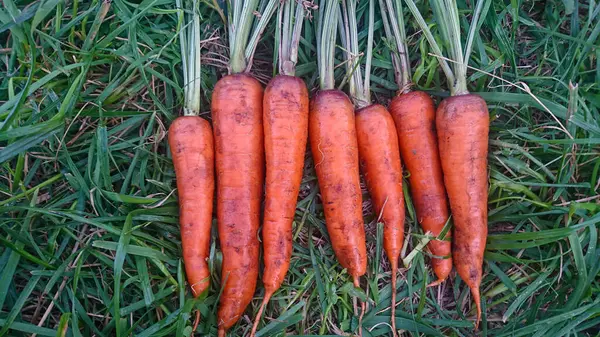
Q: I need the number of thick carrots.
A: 7